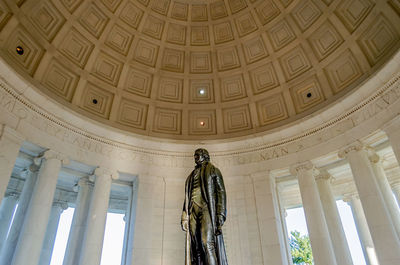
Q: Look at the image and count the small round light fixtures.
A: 5